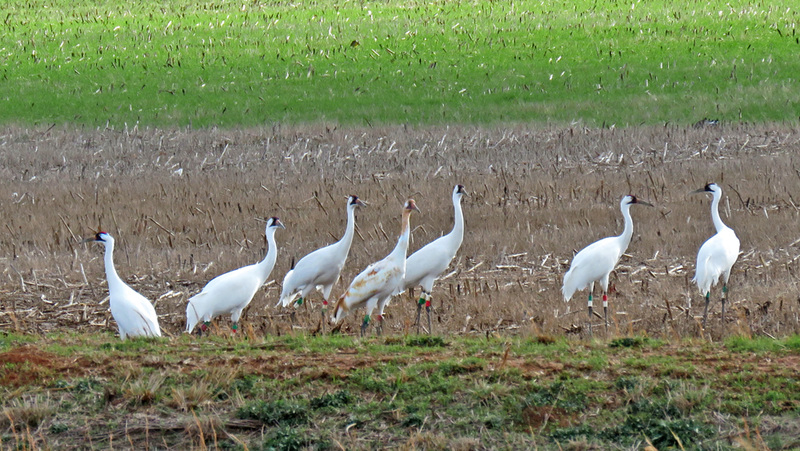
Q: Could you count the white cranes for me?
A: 7